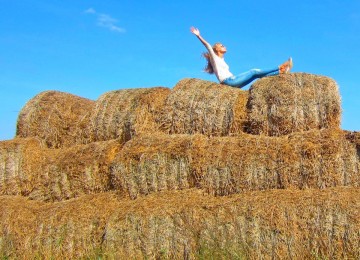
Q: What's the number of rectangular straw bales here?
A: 0